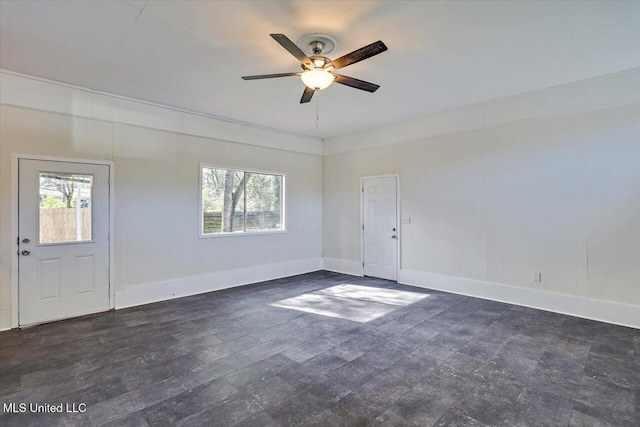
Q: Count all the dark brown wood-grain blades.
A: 5